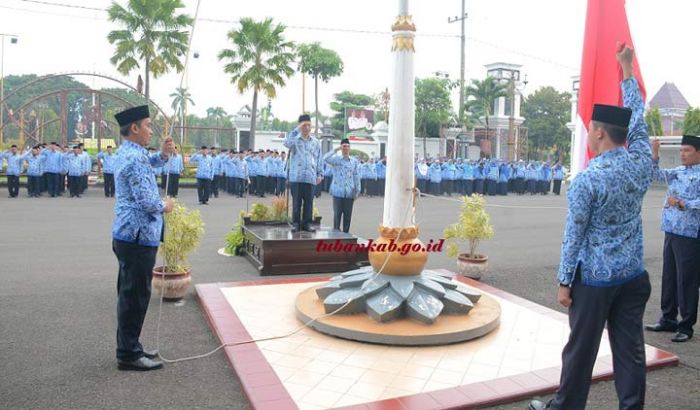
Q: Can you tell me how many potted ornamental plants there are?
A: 2